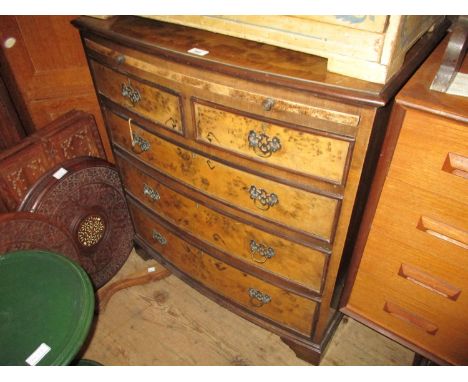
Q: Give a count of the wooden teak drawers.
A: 4